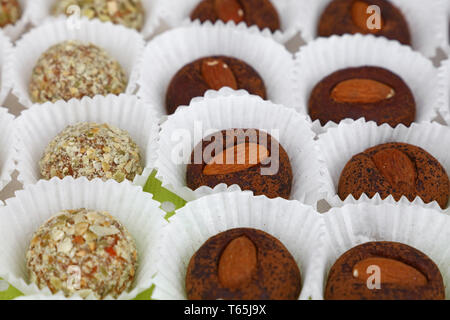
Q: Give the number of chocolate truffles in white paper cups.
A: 8